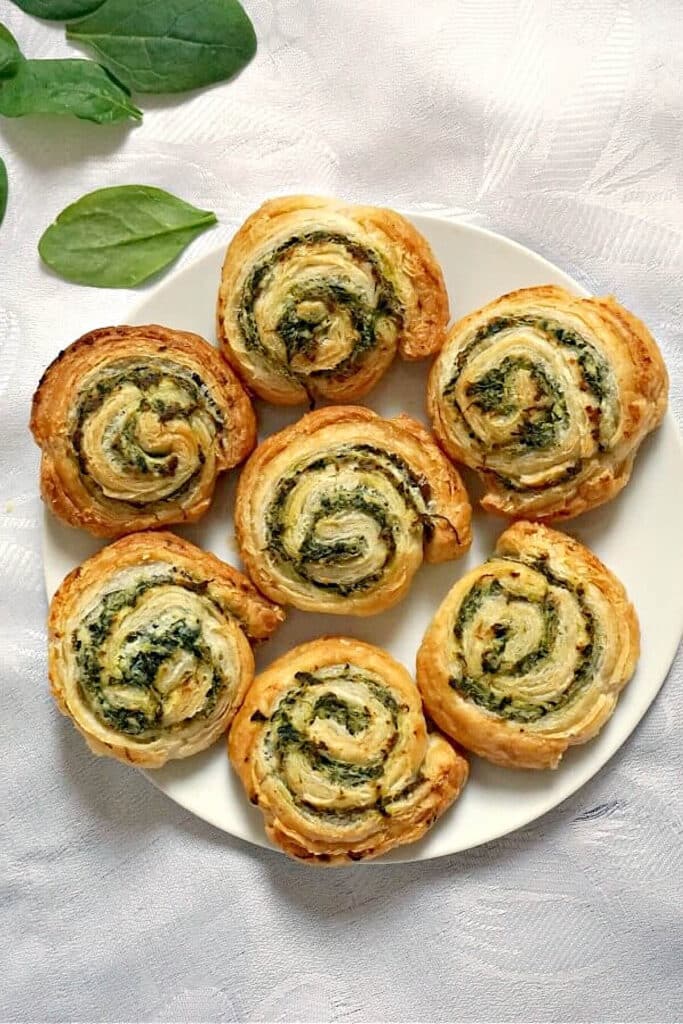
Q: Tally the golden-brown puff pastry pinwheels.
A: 7